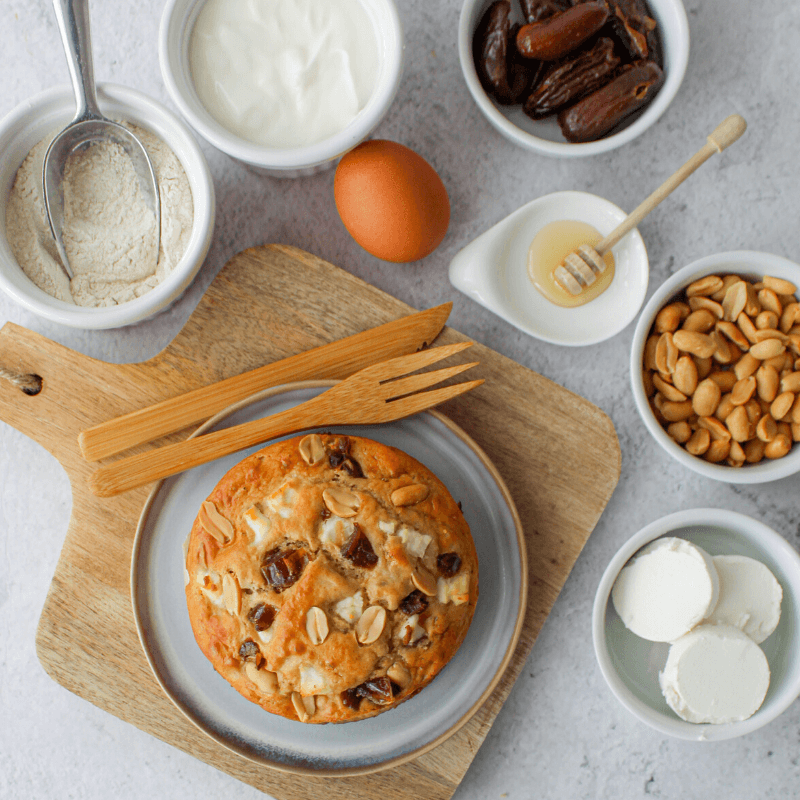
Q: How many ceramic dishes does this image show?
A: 7